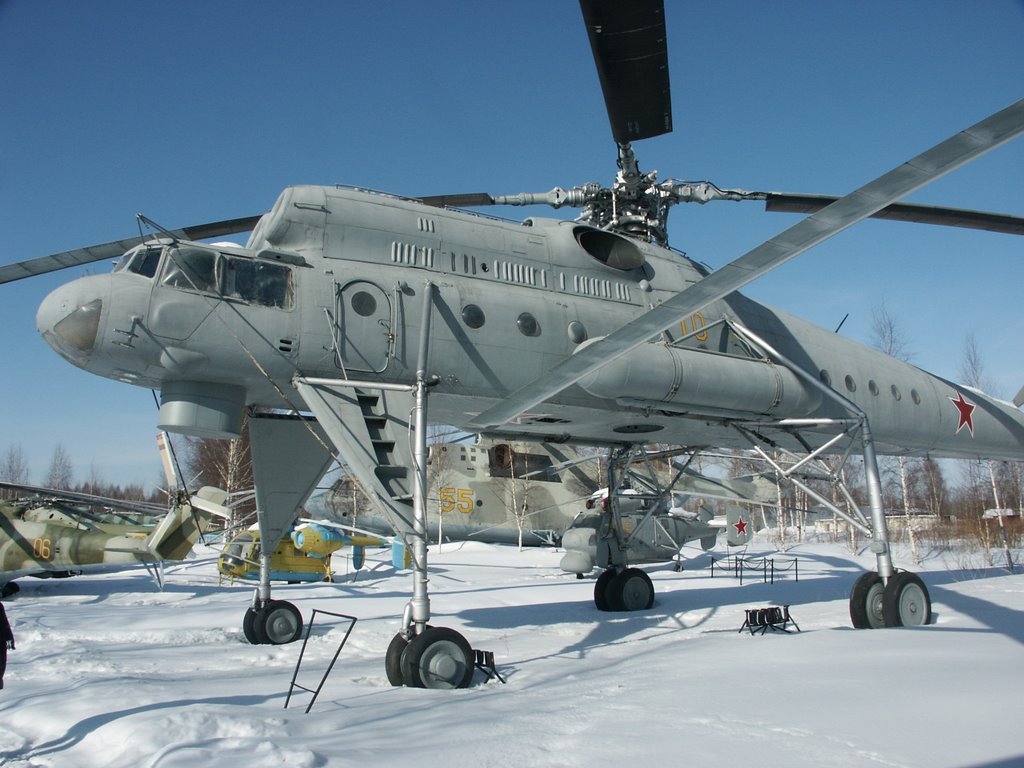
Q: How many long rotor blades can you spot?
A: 4